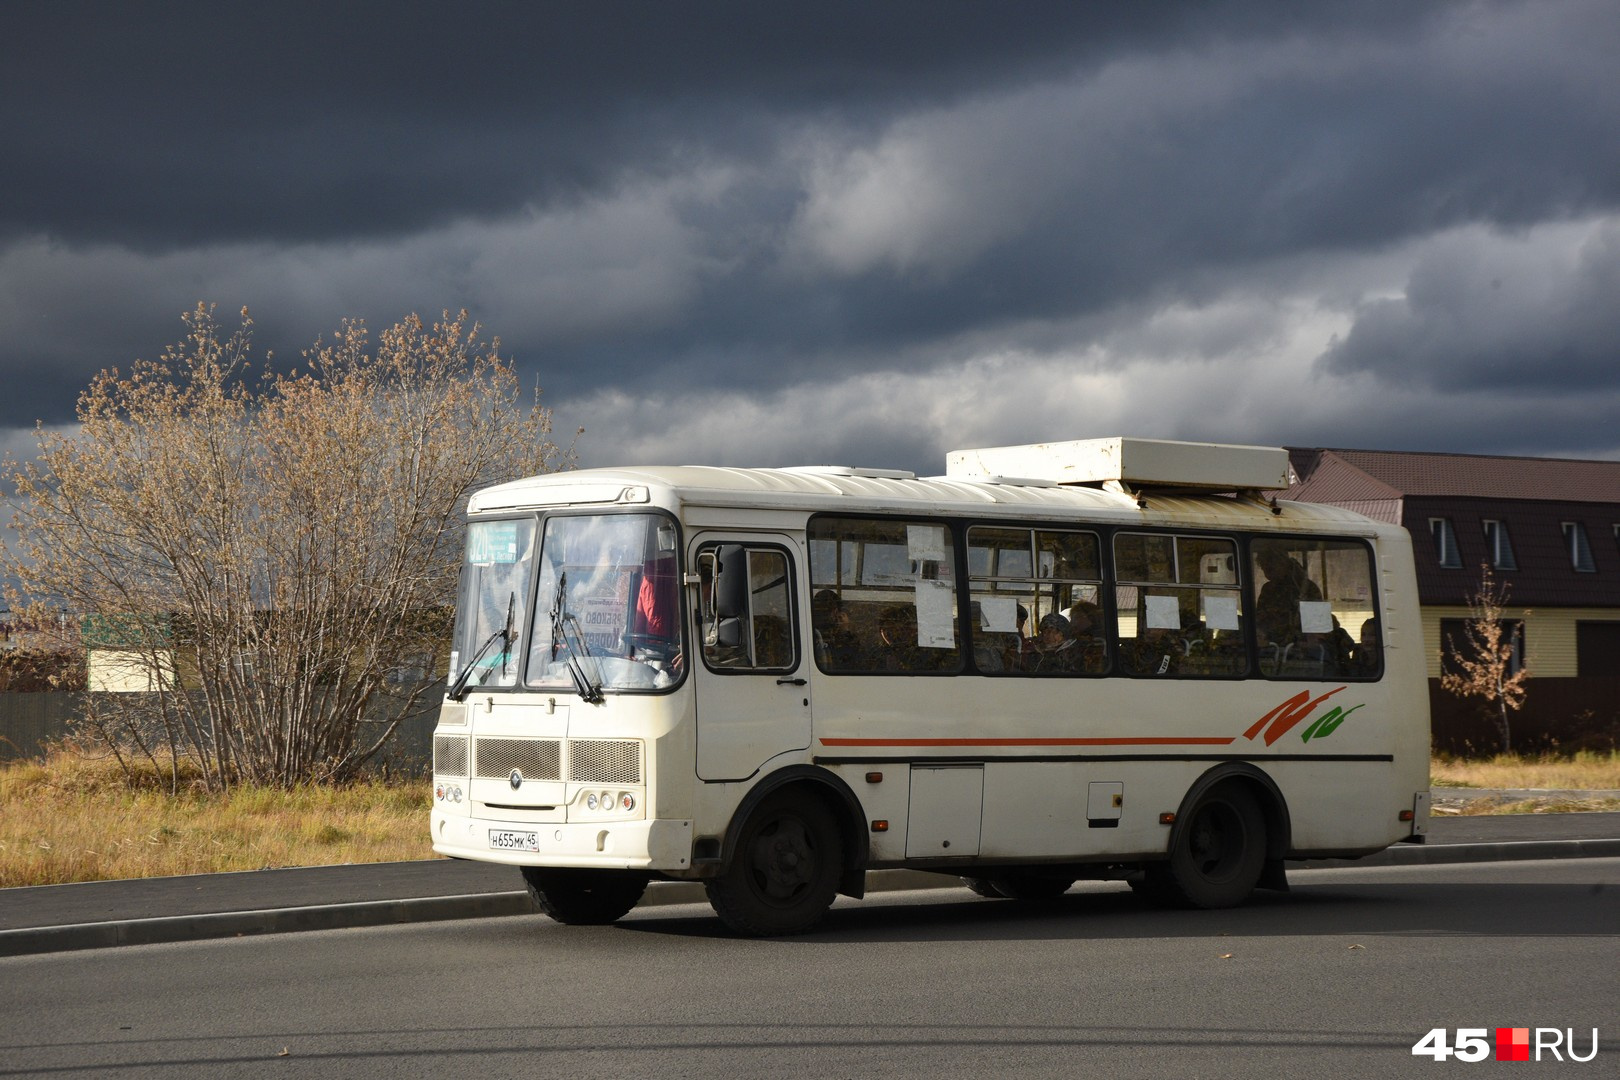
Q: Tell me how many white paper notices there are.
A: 6